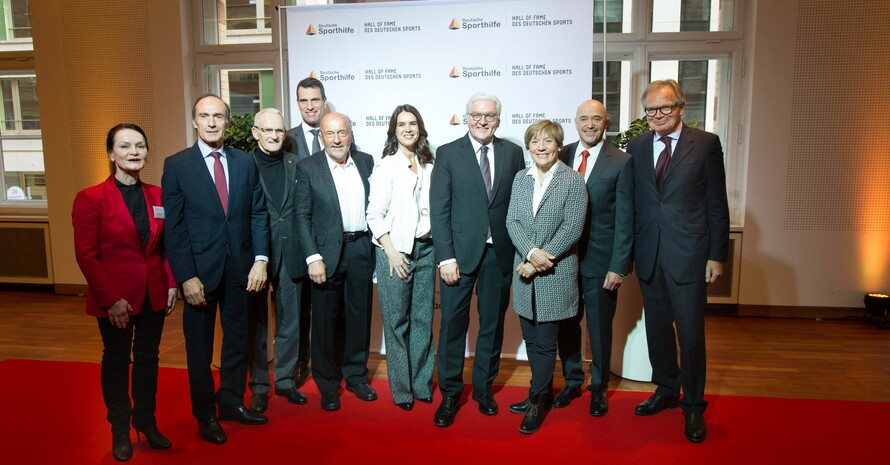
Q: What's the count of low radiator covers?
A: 2